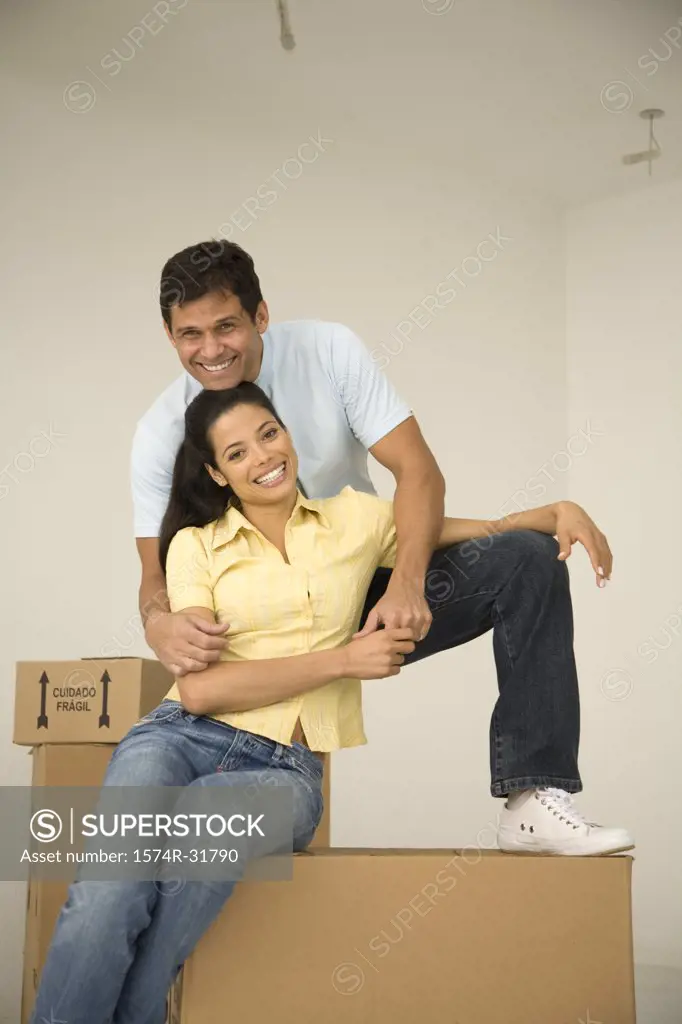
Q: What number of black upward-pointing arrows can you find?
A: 2